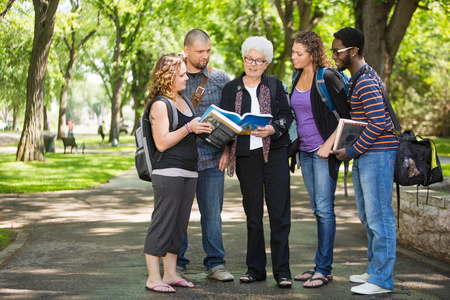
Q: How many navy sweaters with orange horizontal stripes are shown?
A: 1